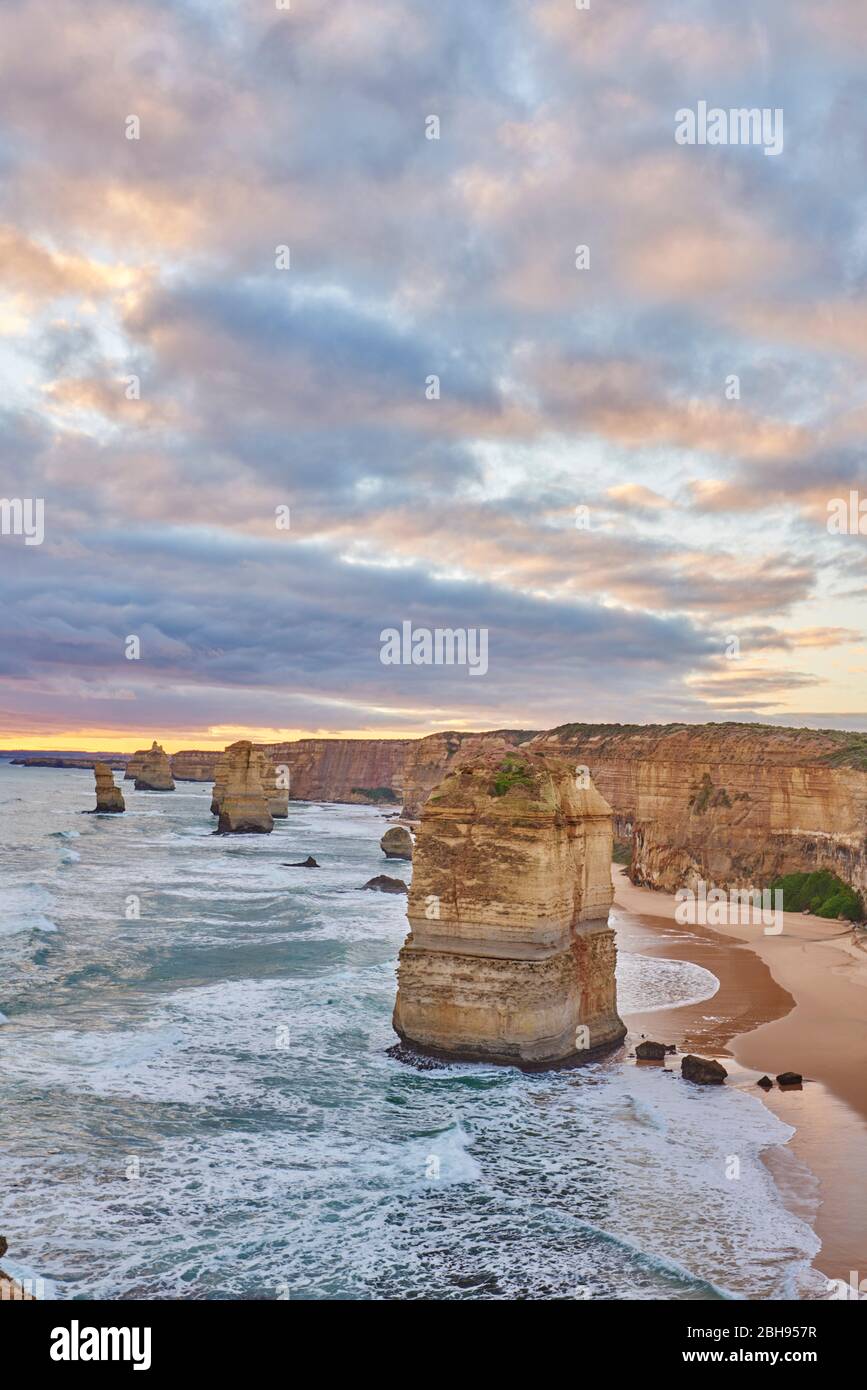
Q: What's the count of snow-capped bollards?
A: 0